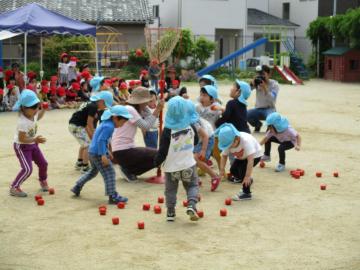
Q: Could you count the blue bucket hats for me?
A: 11